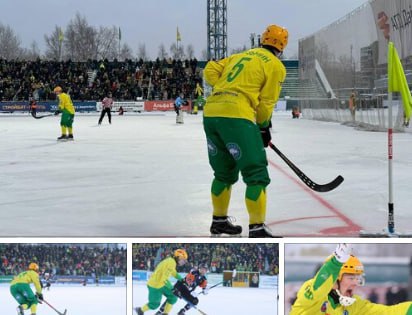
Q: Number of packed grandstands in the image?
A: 3